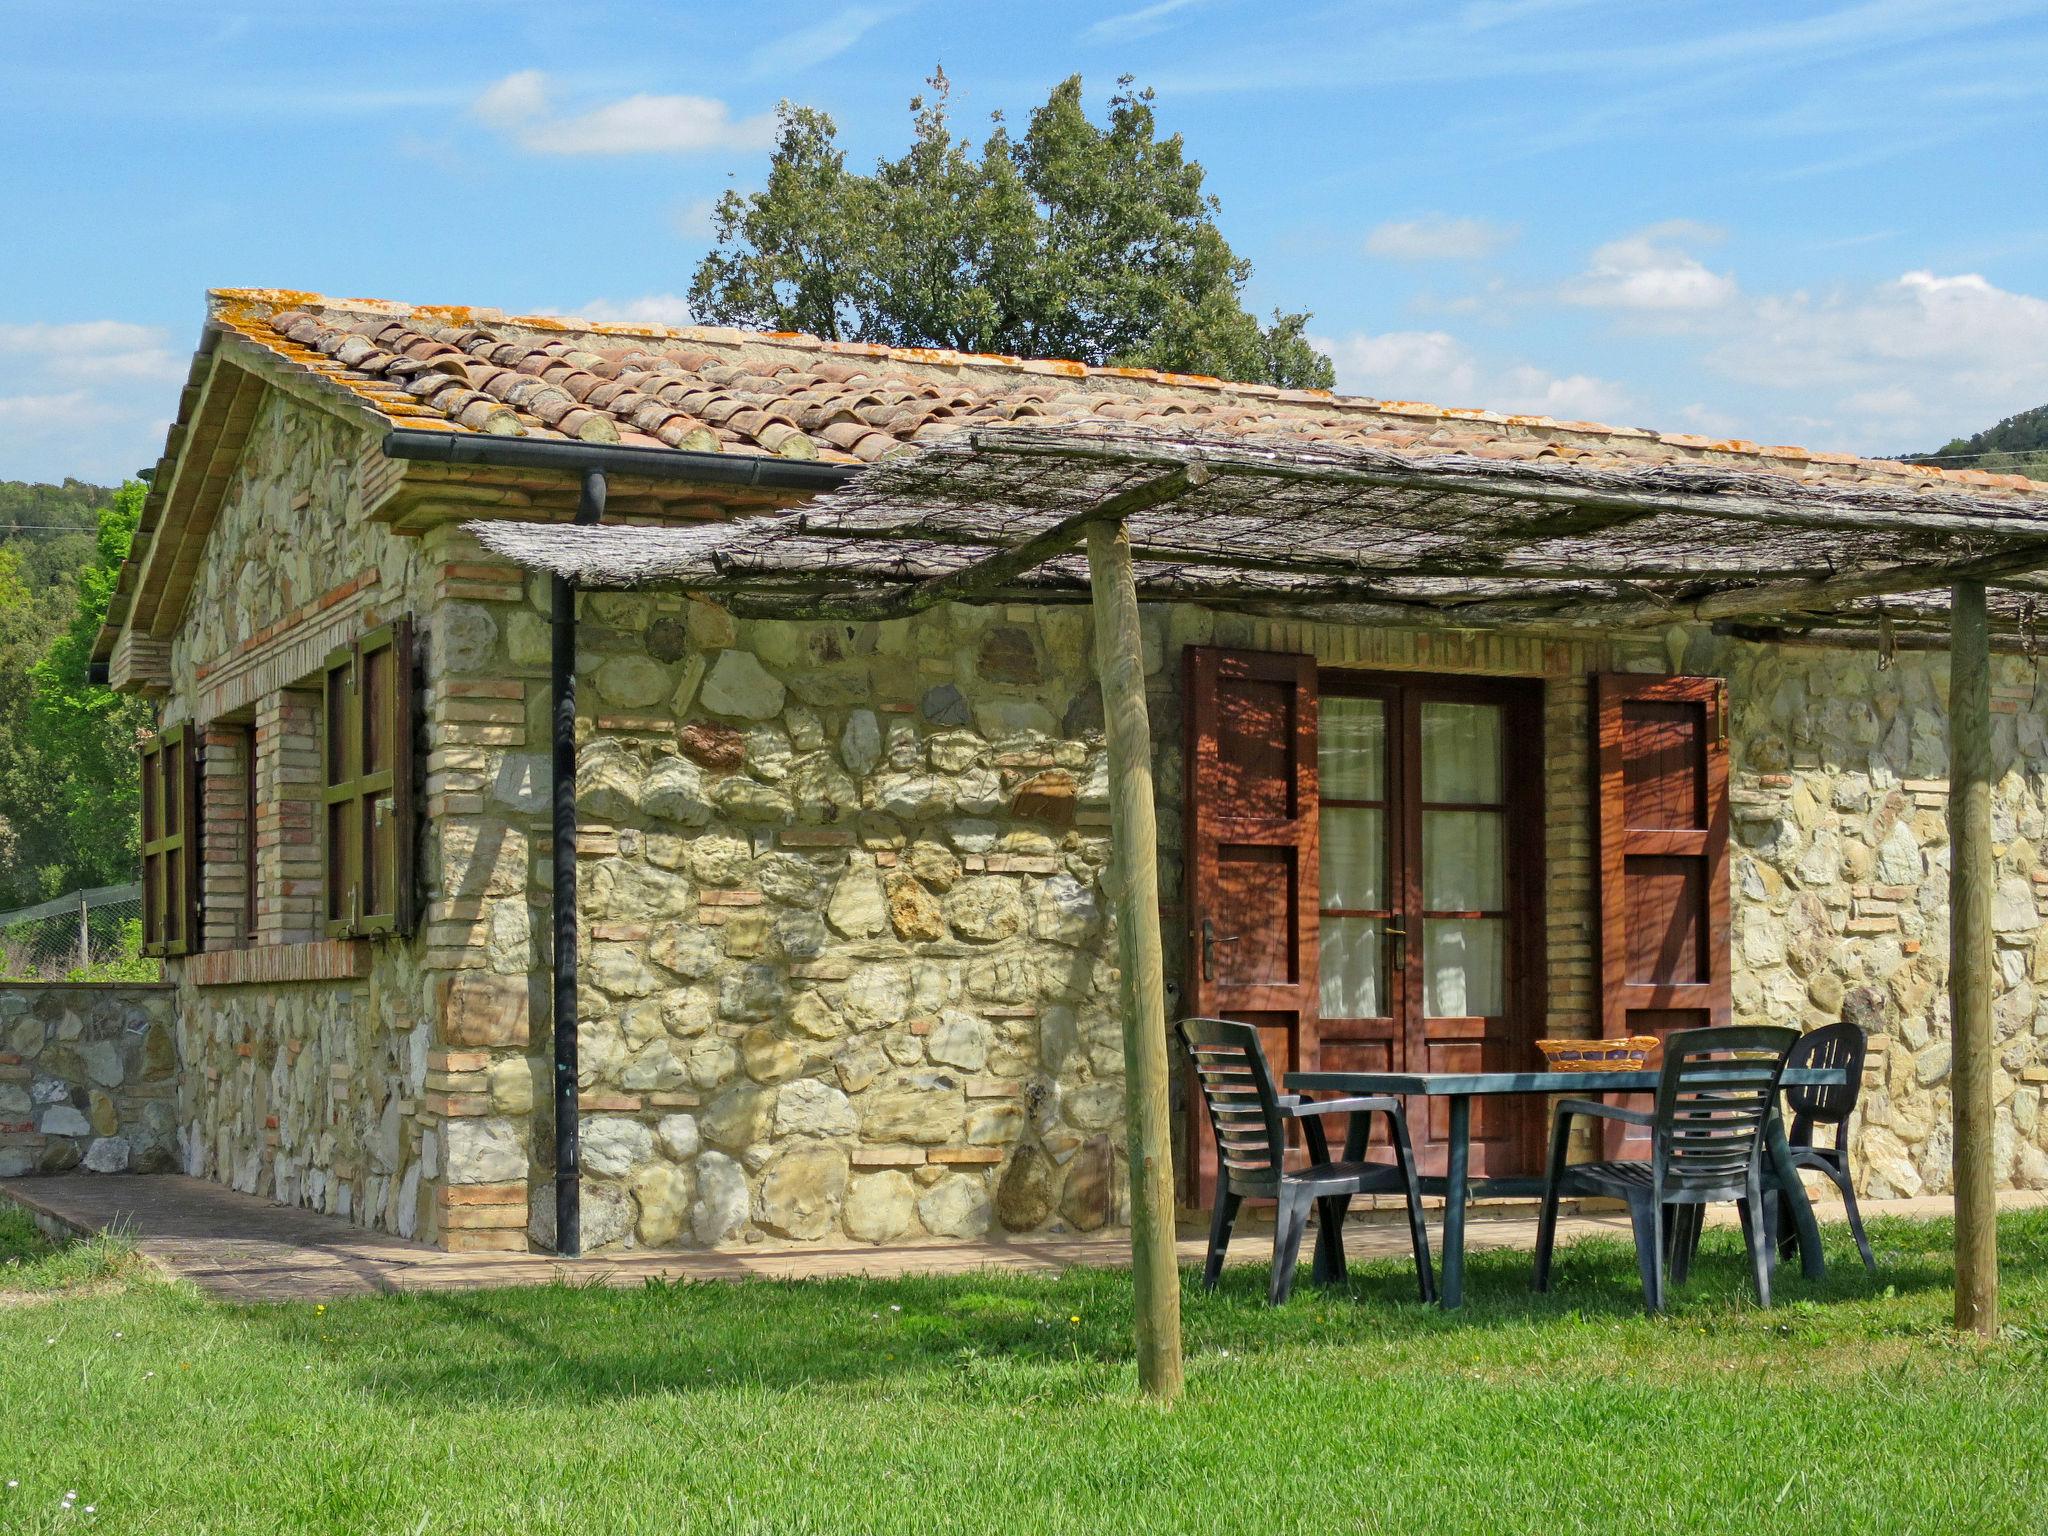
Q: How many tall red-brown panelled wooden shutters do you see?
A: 2